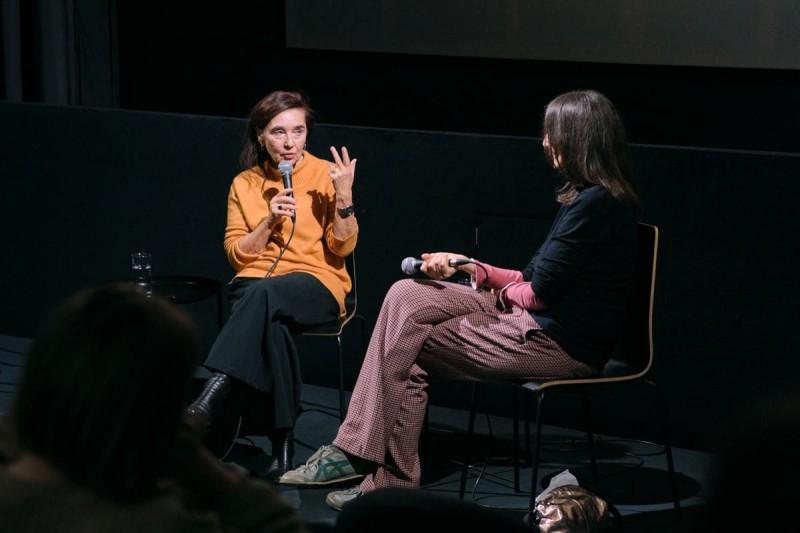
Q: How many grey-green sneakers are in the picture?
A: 2